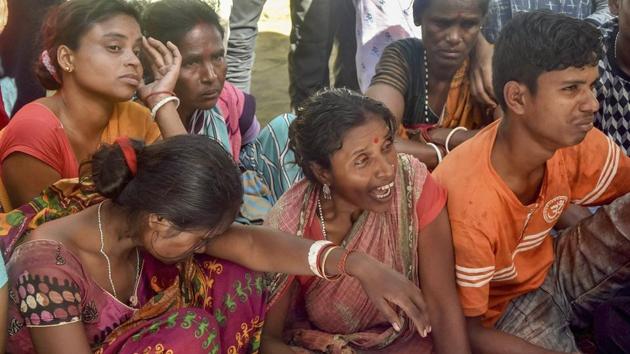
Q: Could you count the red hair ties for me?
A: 1